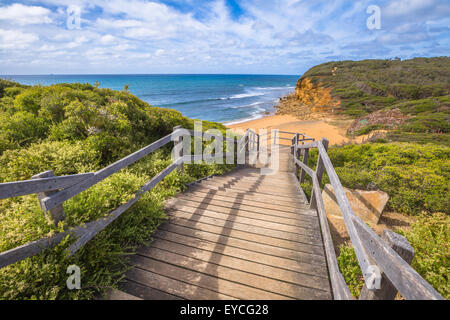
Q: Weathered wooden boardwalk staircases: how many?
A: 1